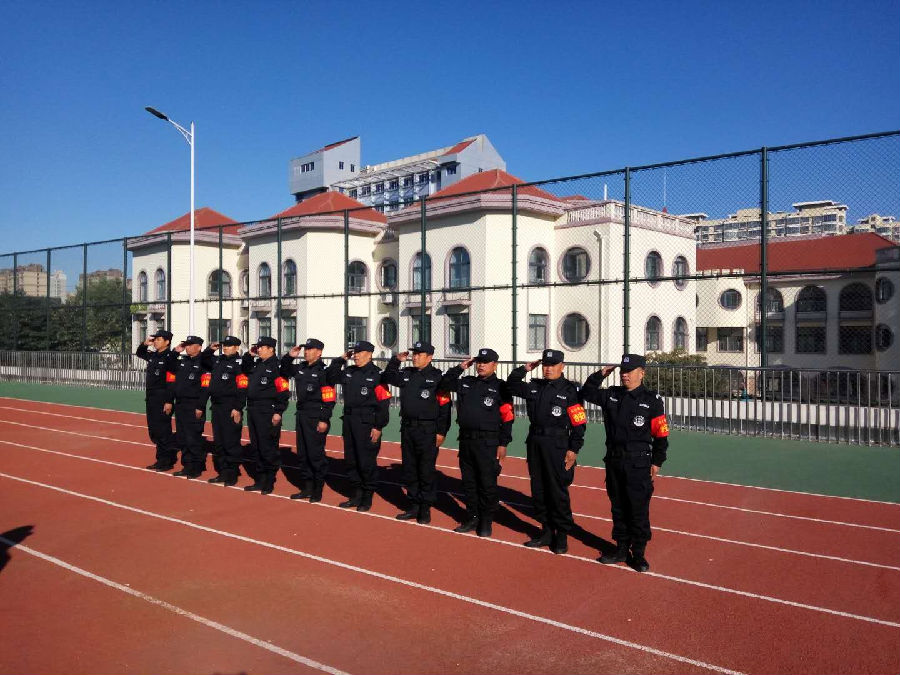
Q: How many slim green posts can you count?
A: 12